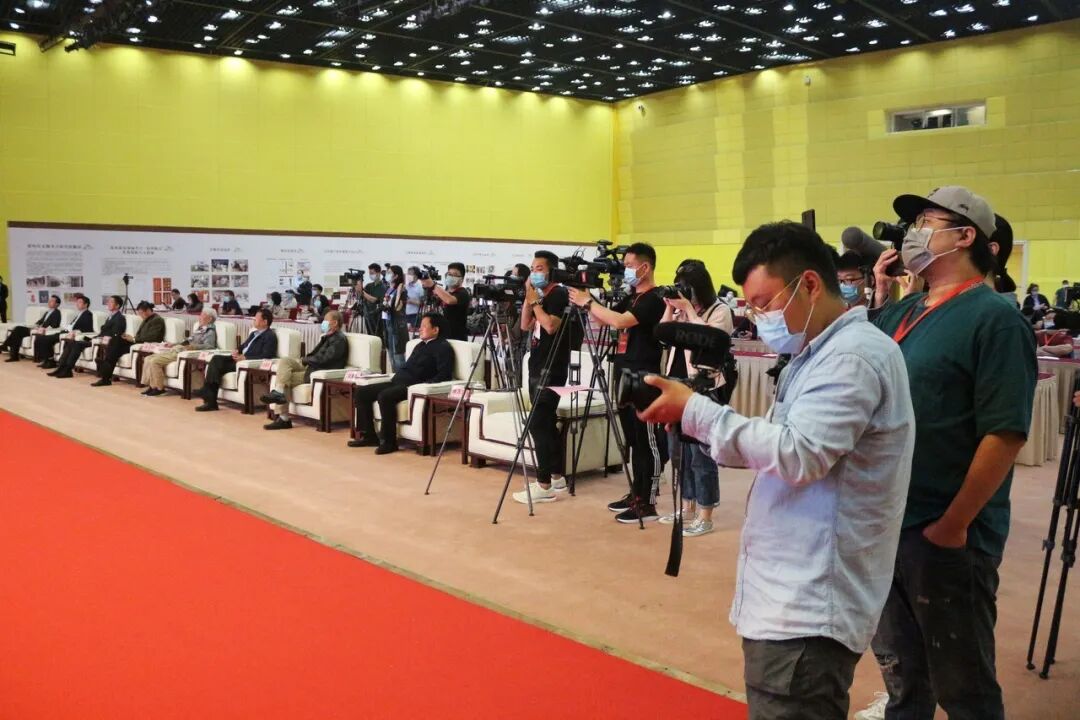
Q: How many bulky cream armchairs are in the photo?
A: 10